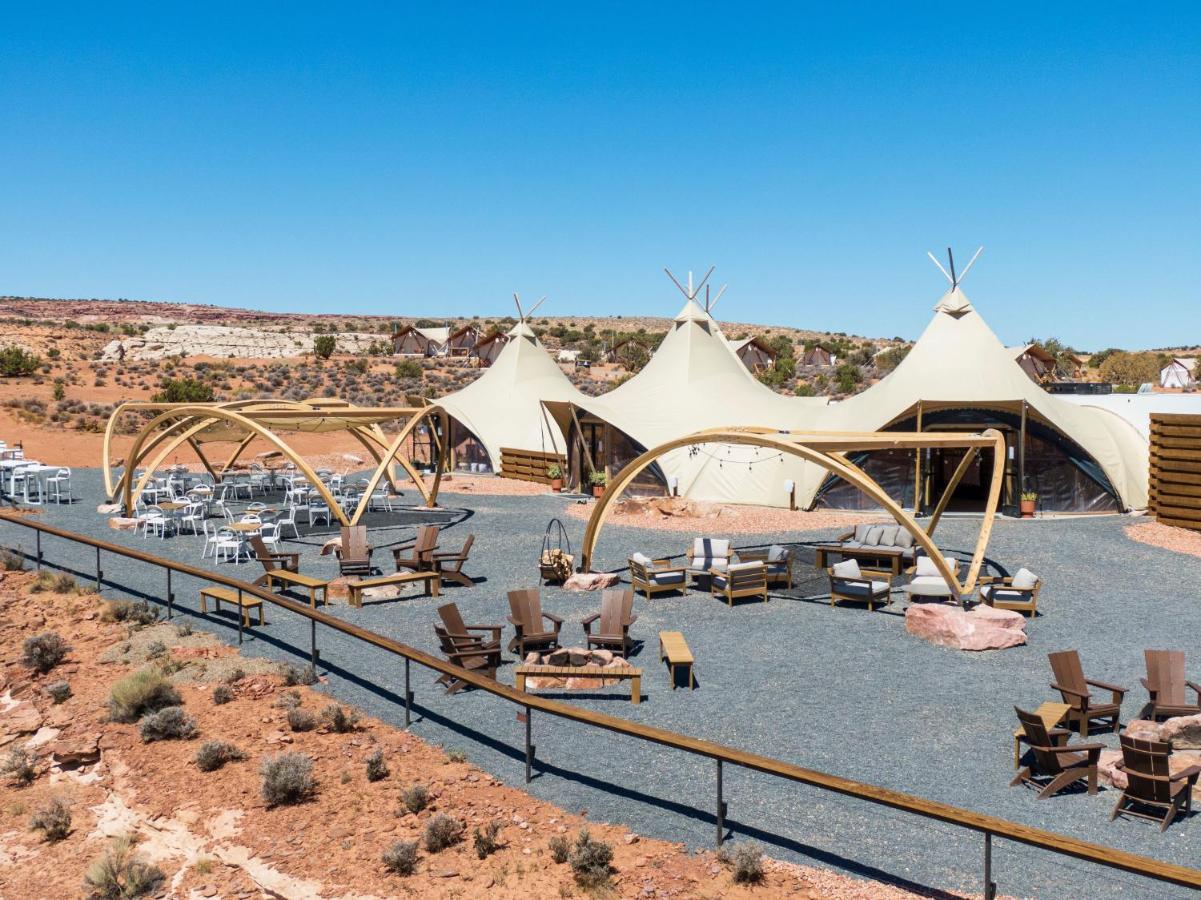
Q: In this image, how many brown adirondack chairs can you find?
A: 12